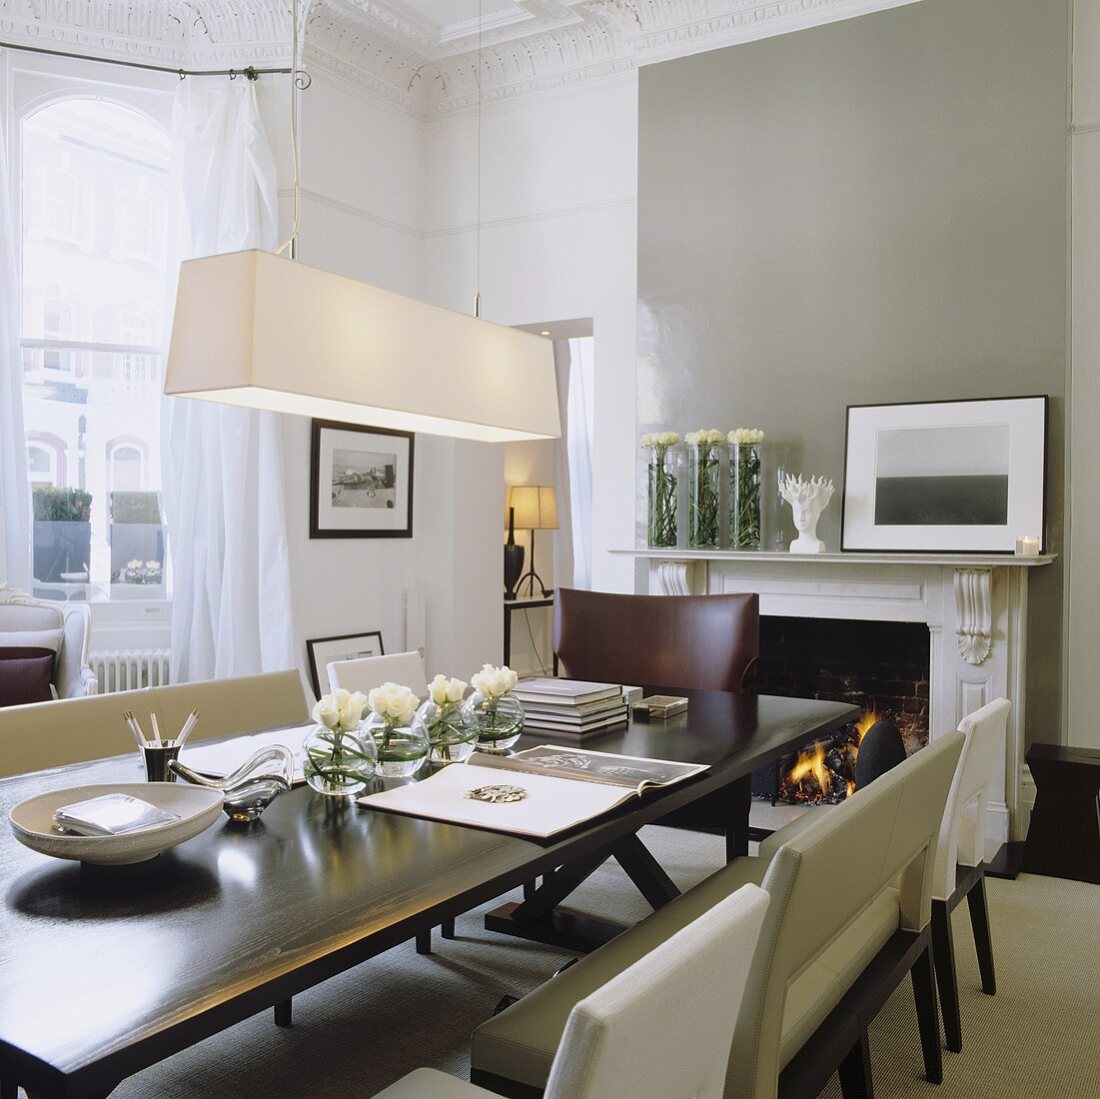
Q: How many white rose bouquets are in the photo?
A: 7